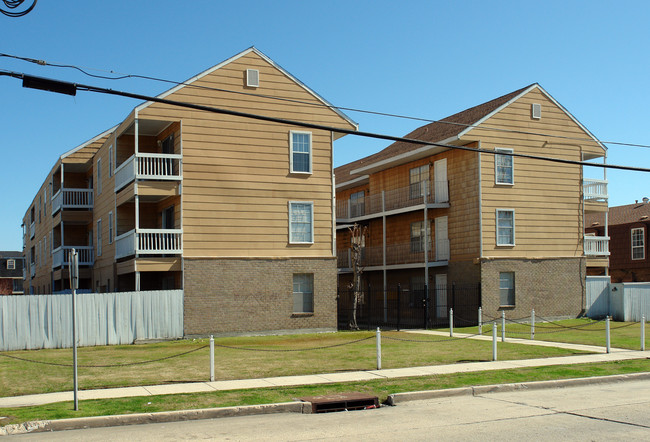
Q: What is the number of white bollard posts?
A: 9